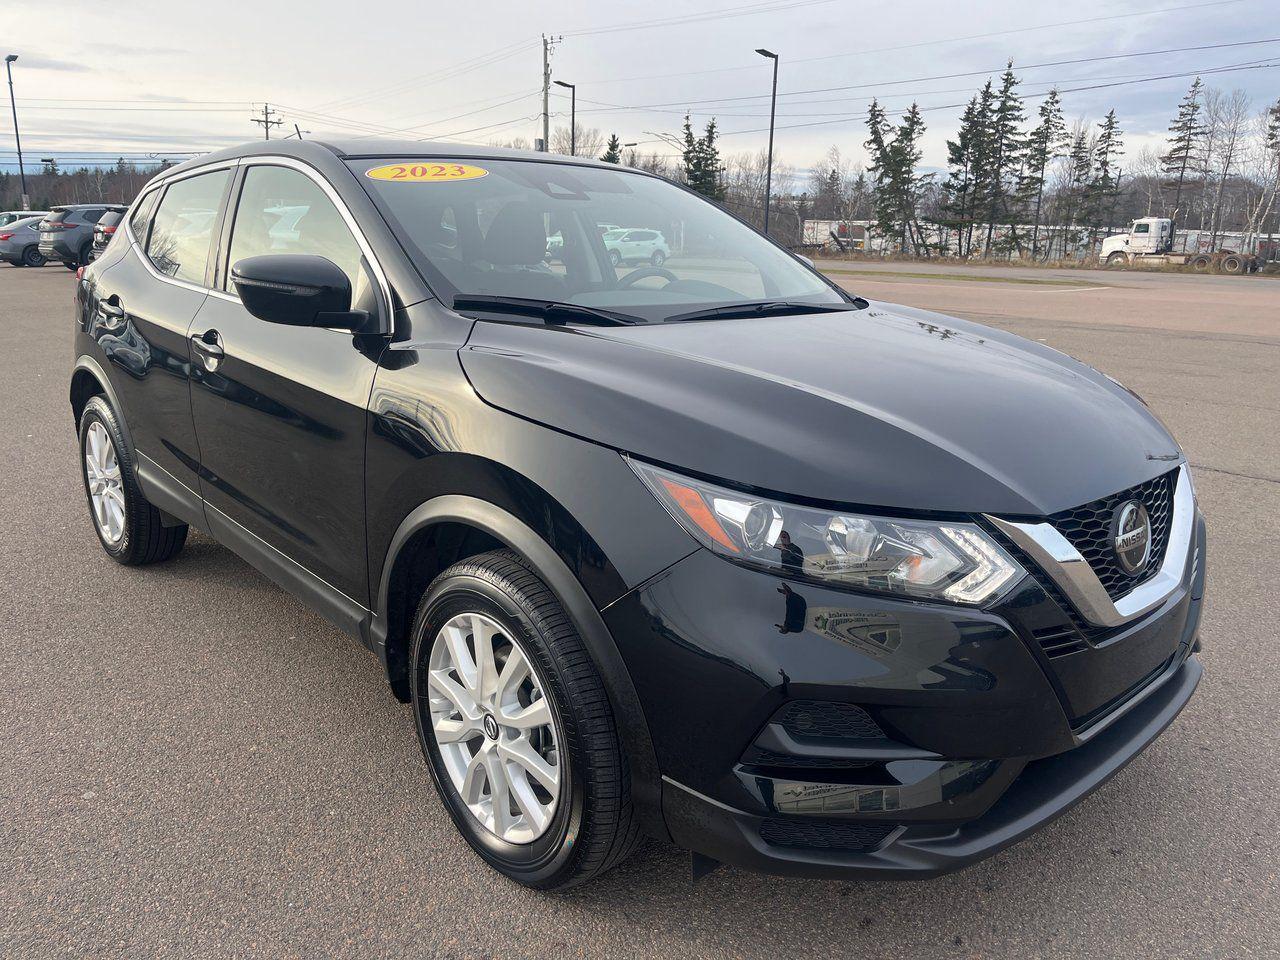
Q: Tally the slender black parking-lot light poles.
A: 3